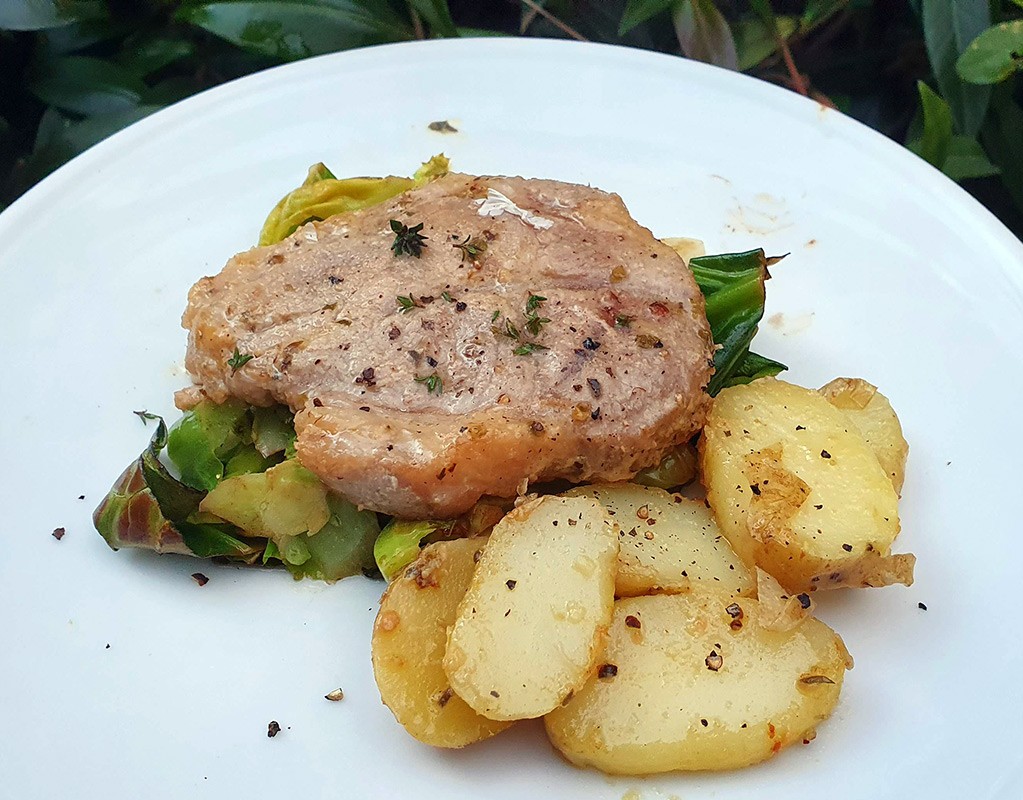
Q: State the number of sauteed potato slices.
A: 6